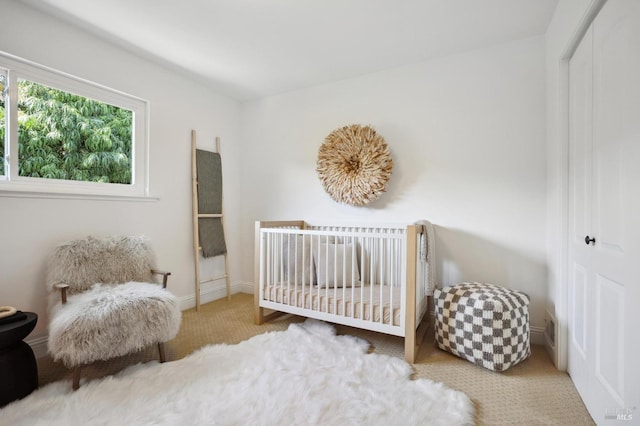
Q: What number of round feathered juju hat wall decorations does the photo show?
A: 1